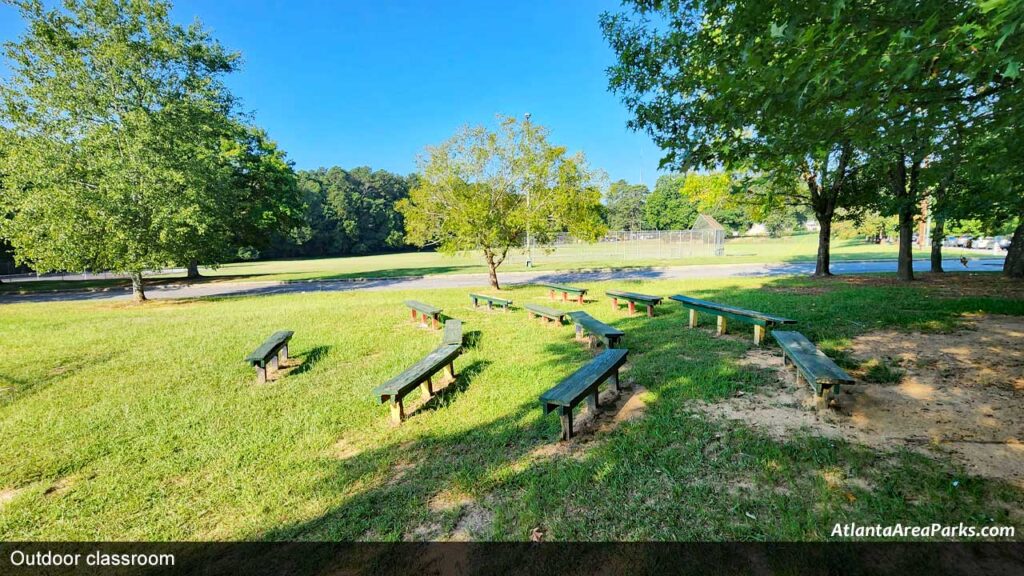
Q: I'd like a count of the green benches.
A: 12